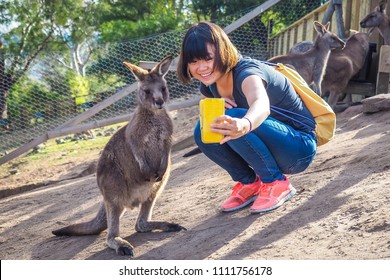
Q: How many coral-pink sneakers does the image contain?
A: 2